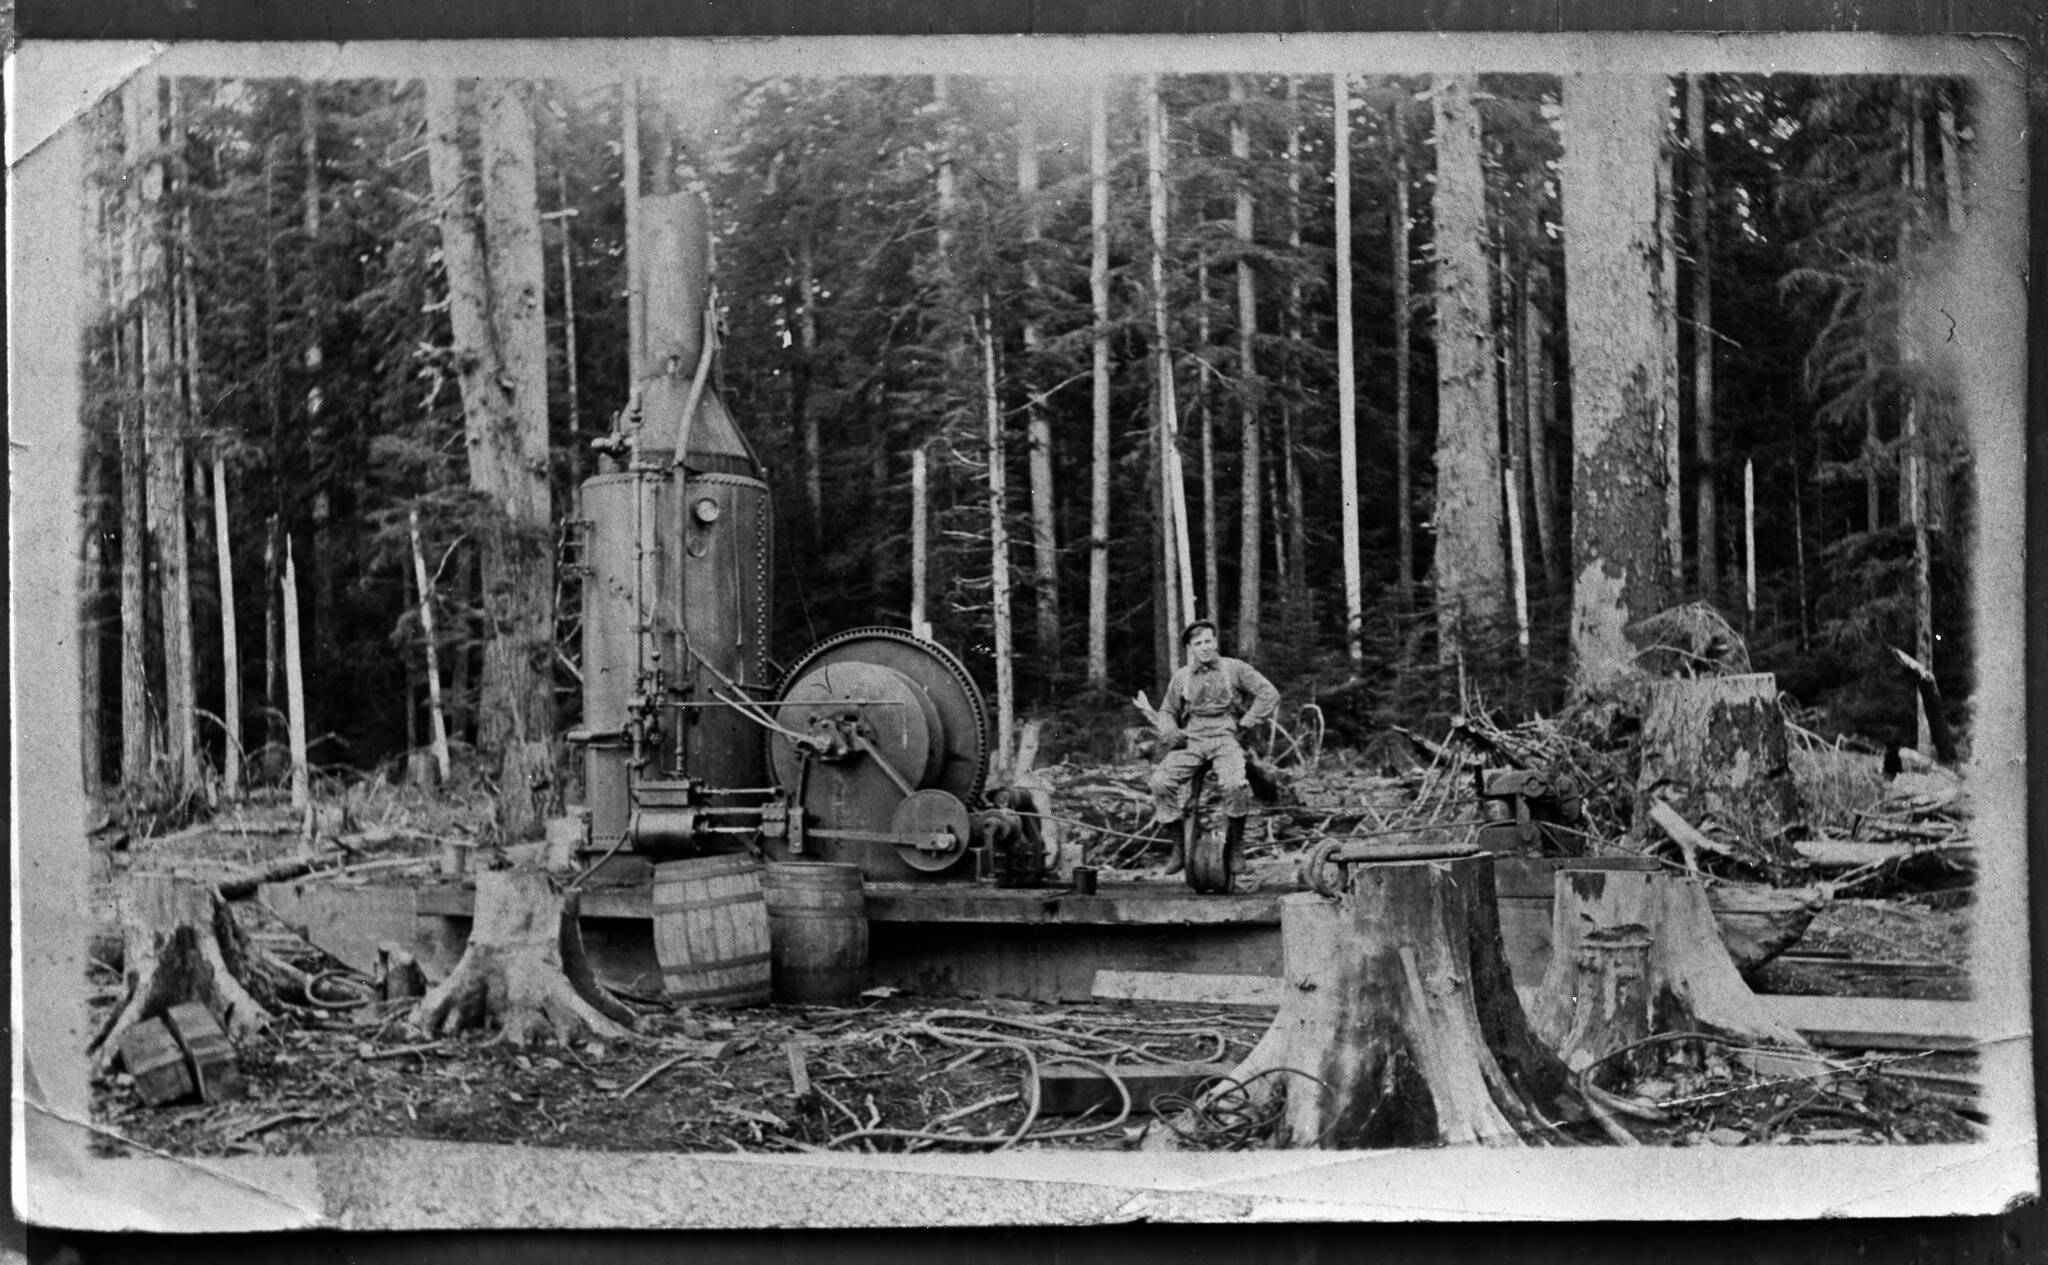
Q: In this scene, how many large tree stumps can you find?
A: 5